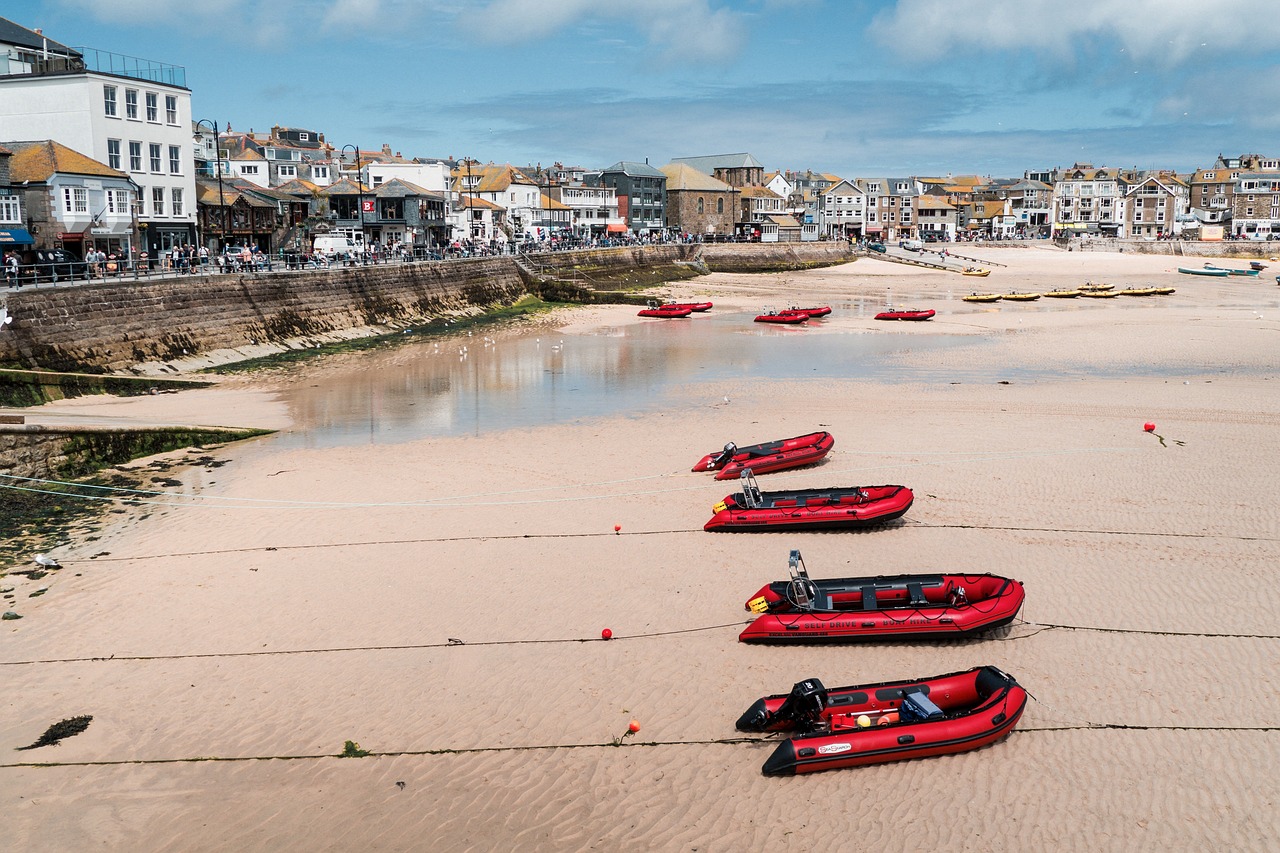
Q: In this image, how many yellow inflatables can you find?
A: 8